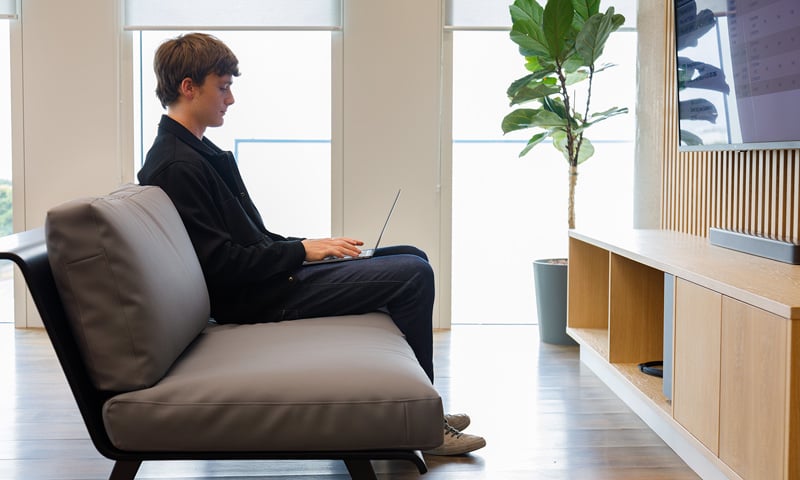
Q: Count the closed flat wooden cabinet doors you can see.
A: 2